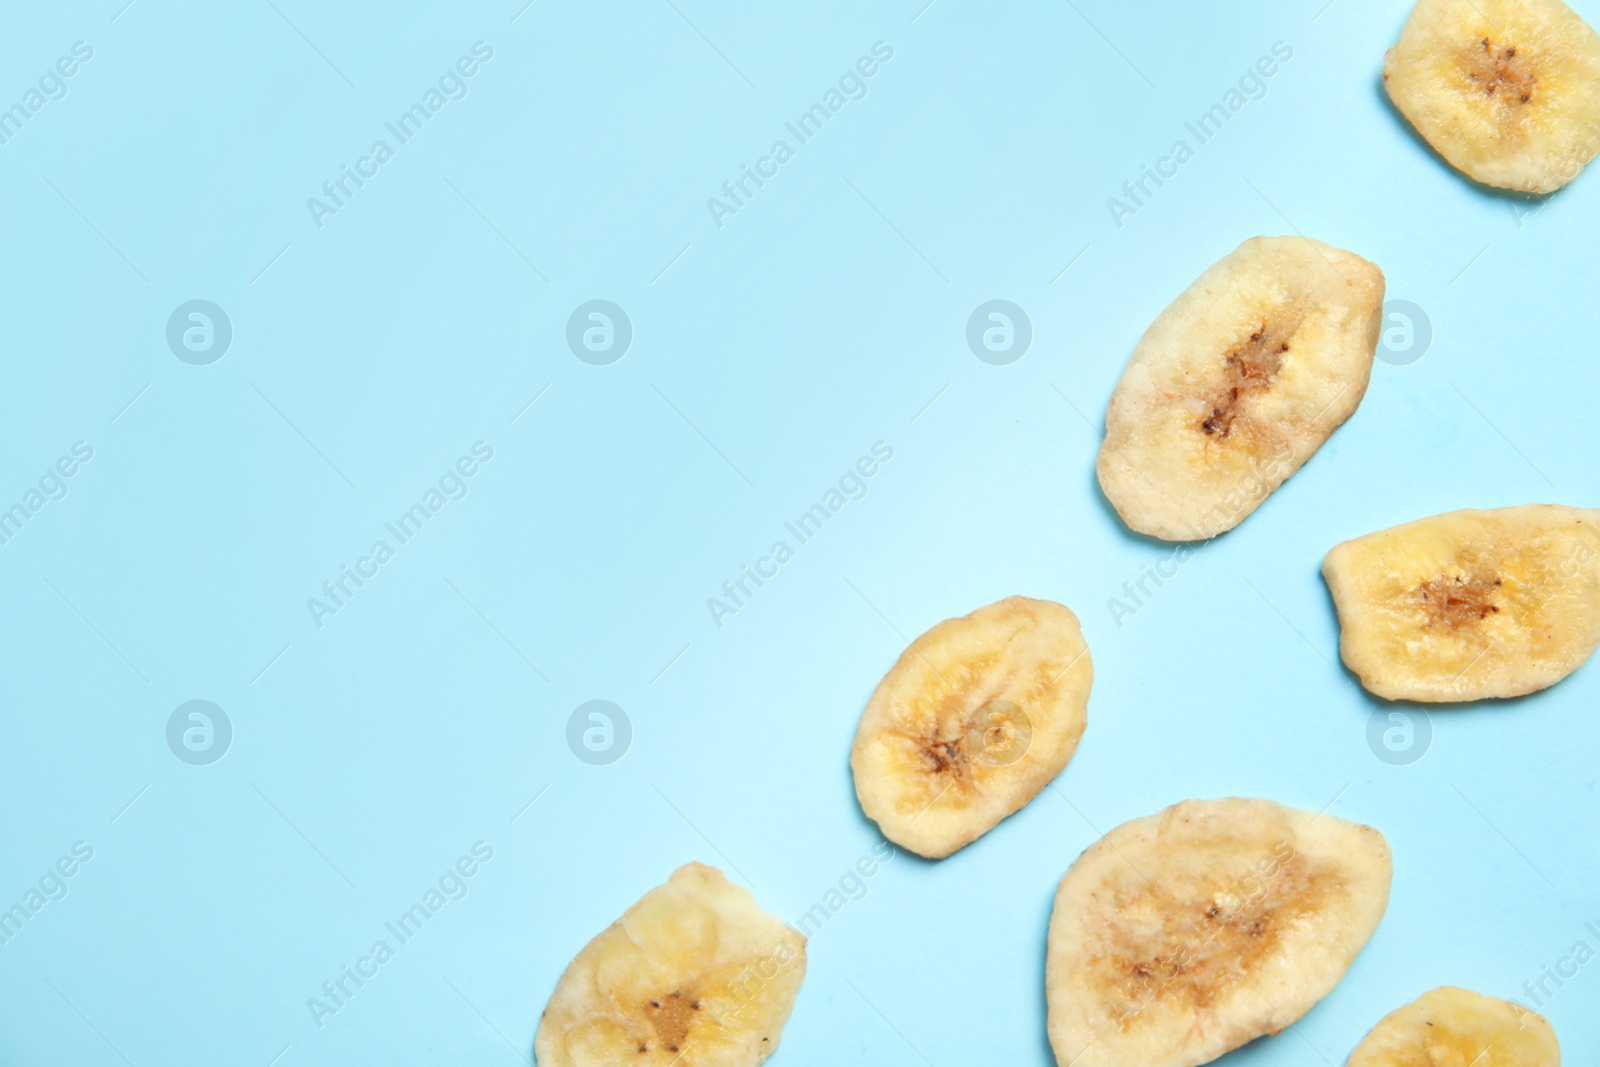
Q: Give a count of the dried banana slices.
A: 7